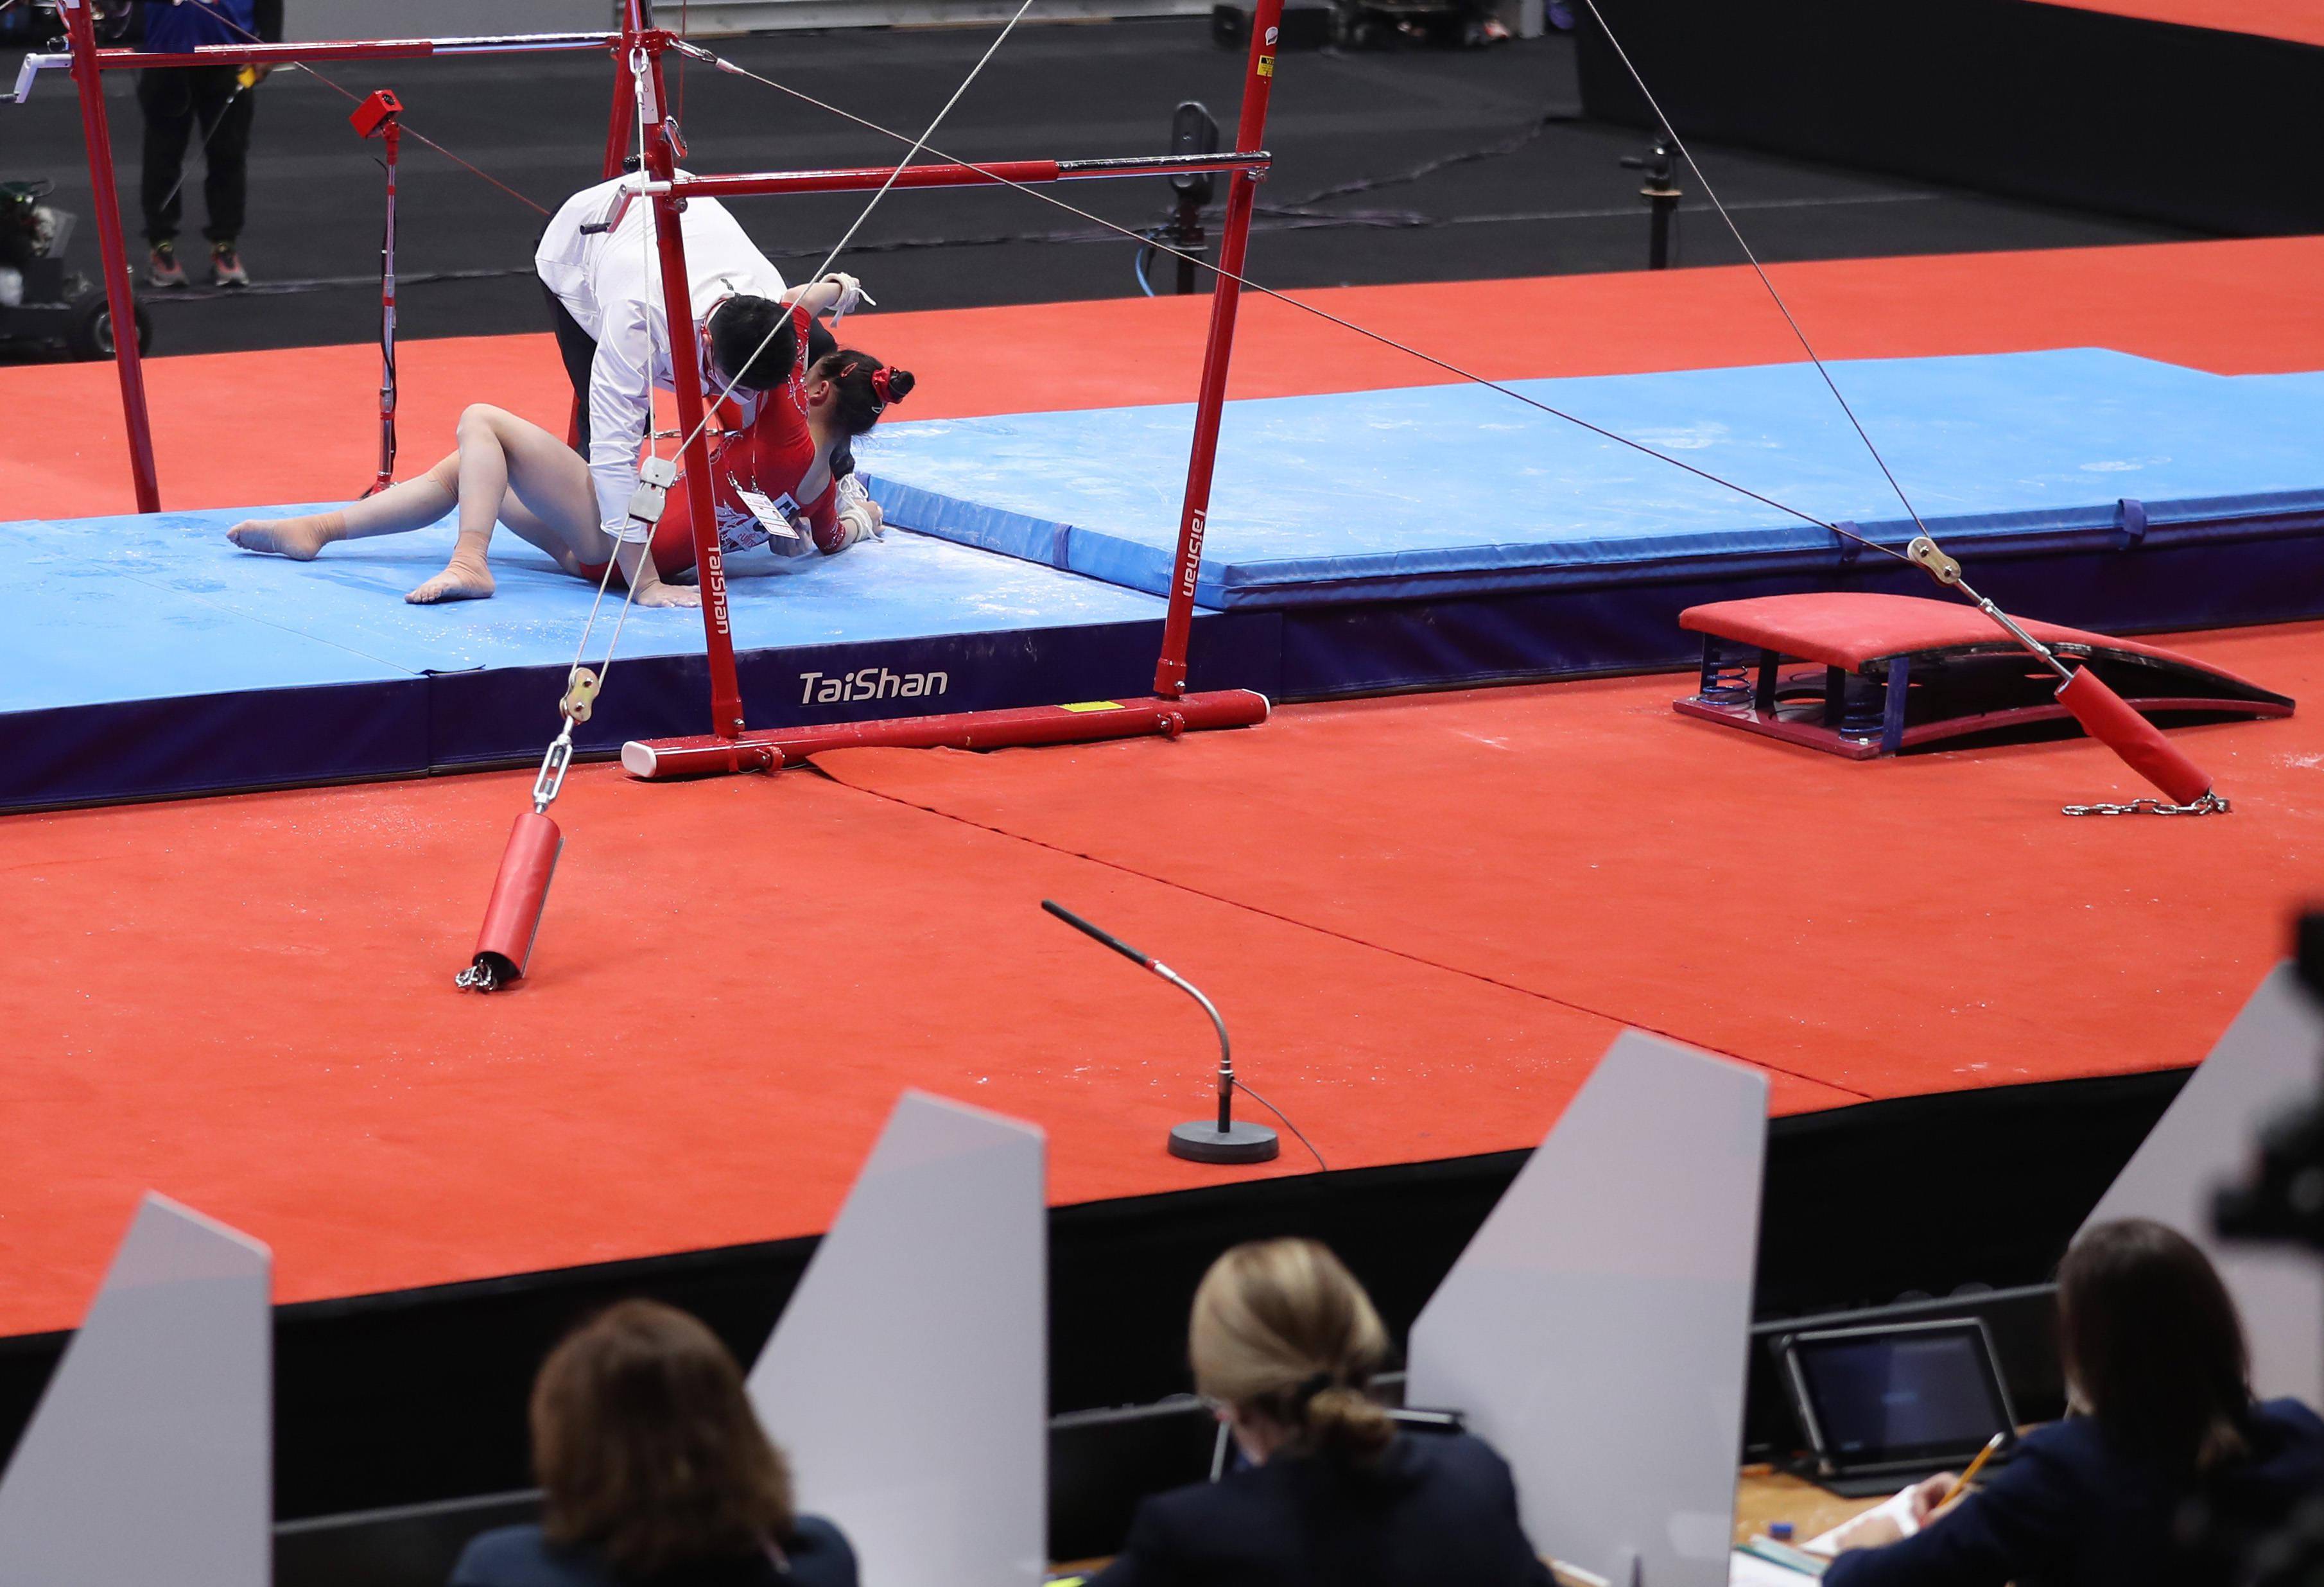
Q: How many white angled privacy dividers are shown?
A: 4